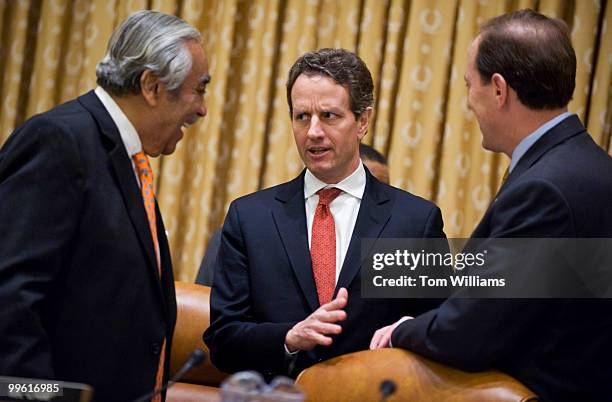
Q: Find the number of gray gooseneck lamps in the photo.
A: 0